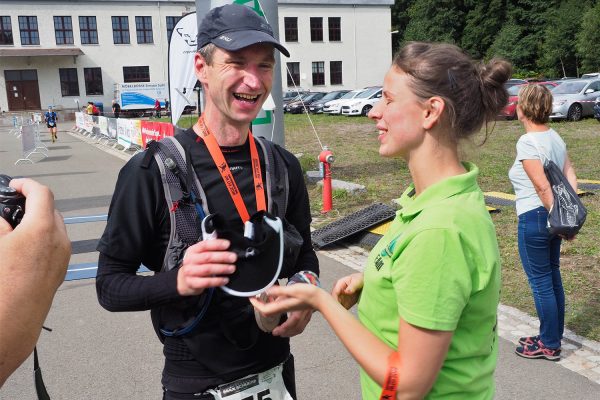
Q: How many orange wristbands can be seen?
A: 1